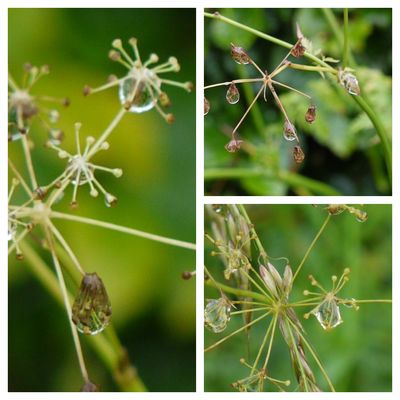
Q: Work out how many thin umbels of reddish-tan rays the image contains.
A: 1